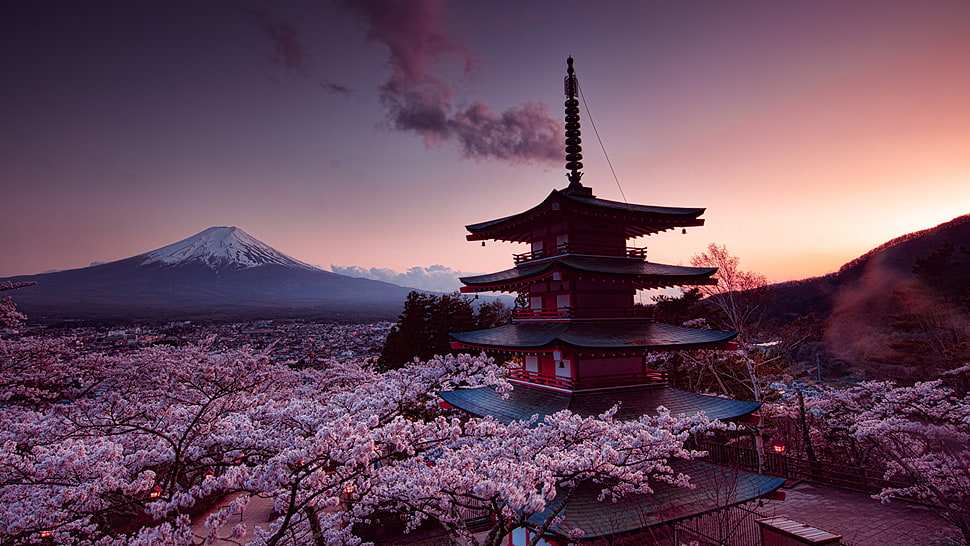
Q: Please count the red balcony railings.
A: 3